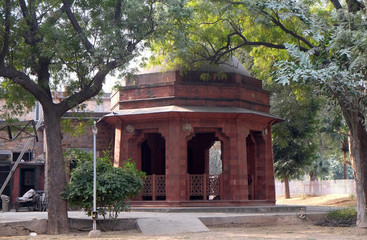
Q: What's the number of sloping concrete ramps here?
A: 1